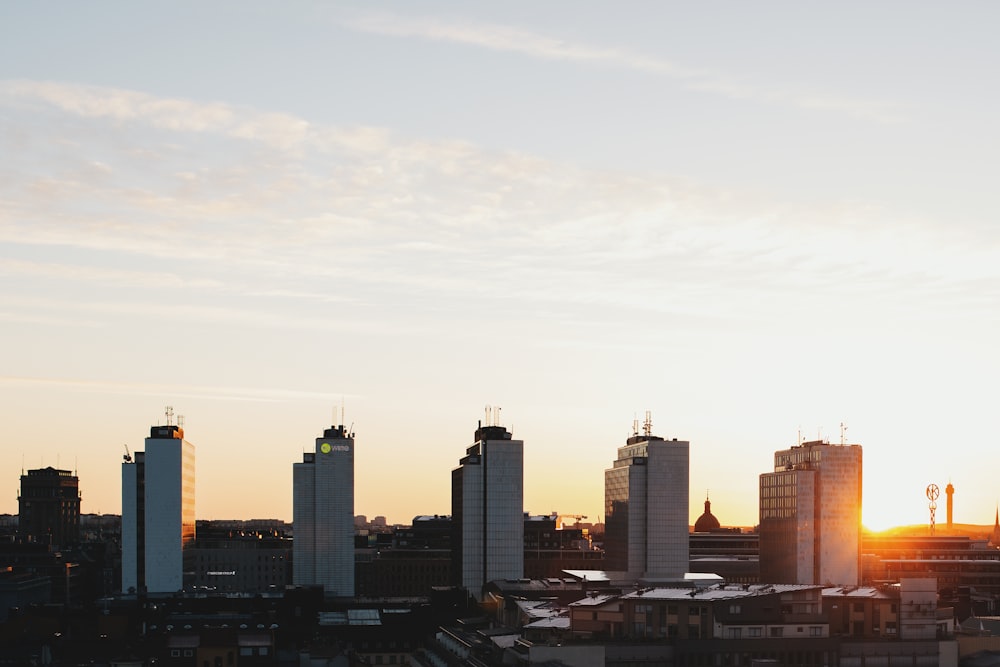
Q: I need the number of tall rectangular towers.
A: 5